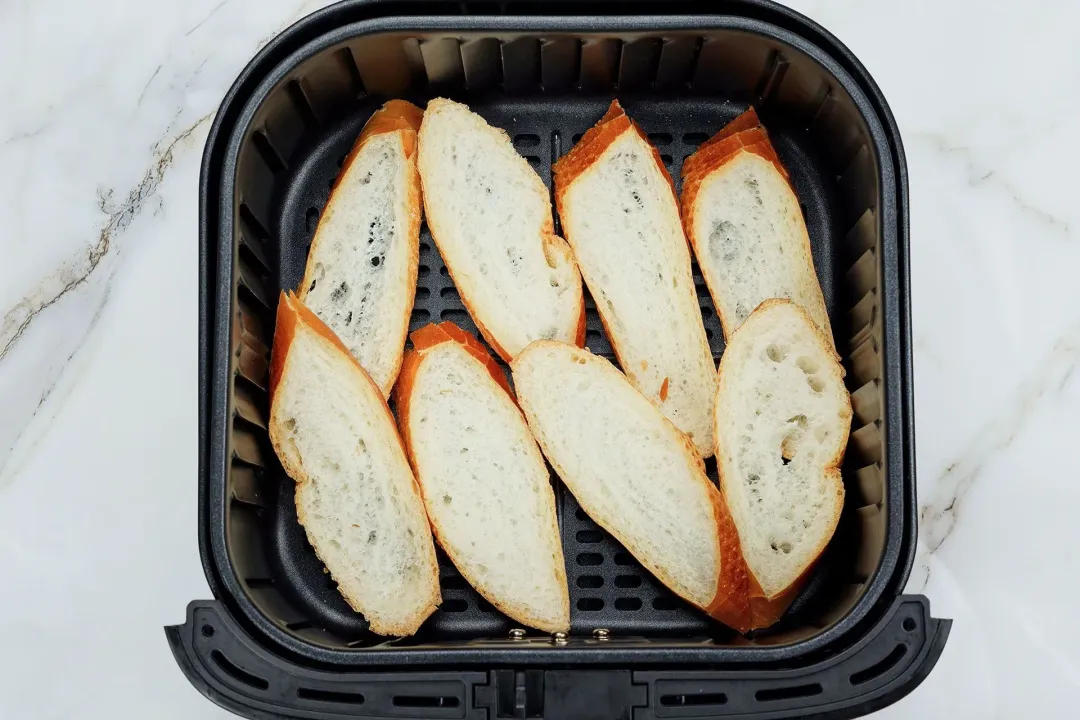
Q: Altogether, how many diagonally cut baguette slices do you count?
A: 8